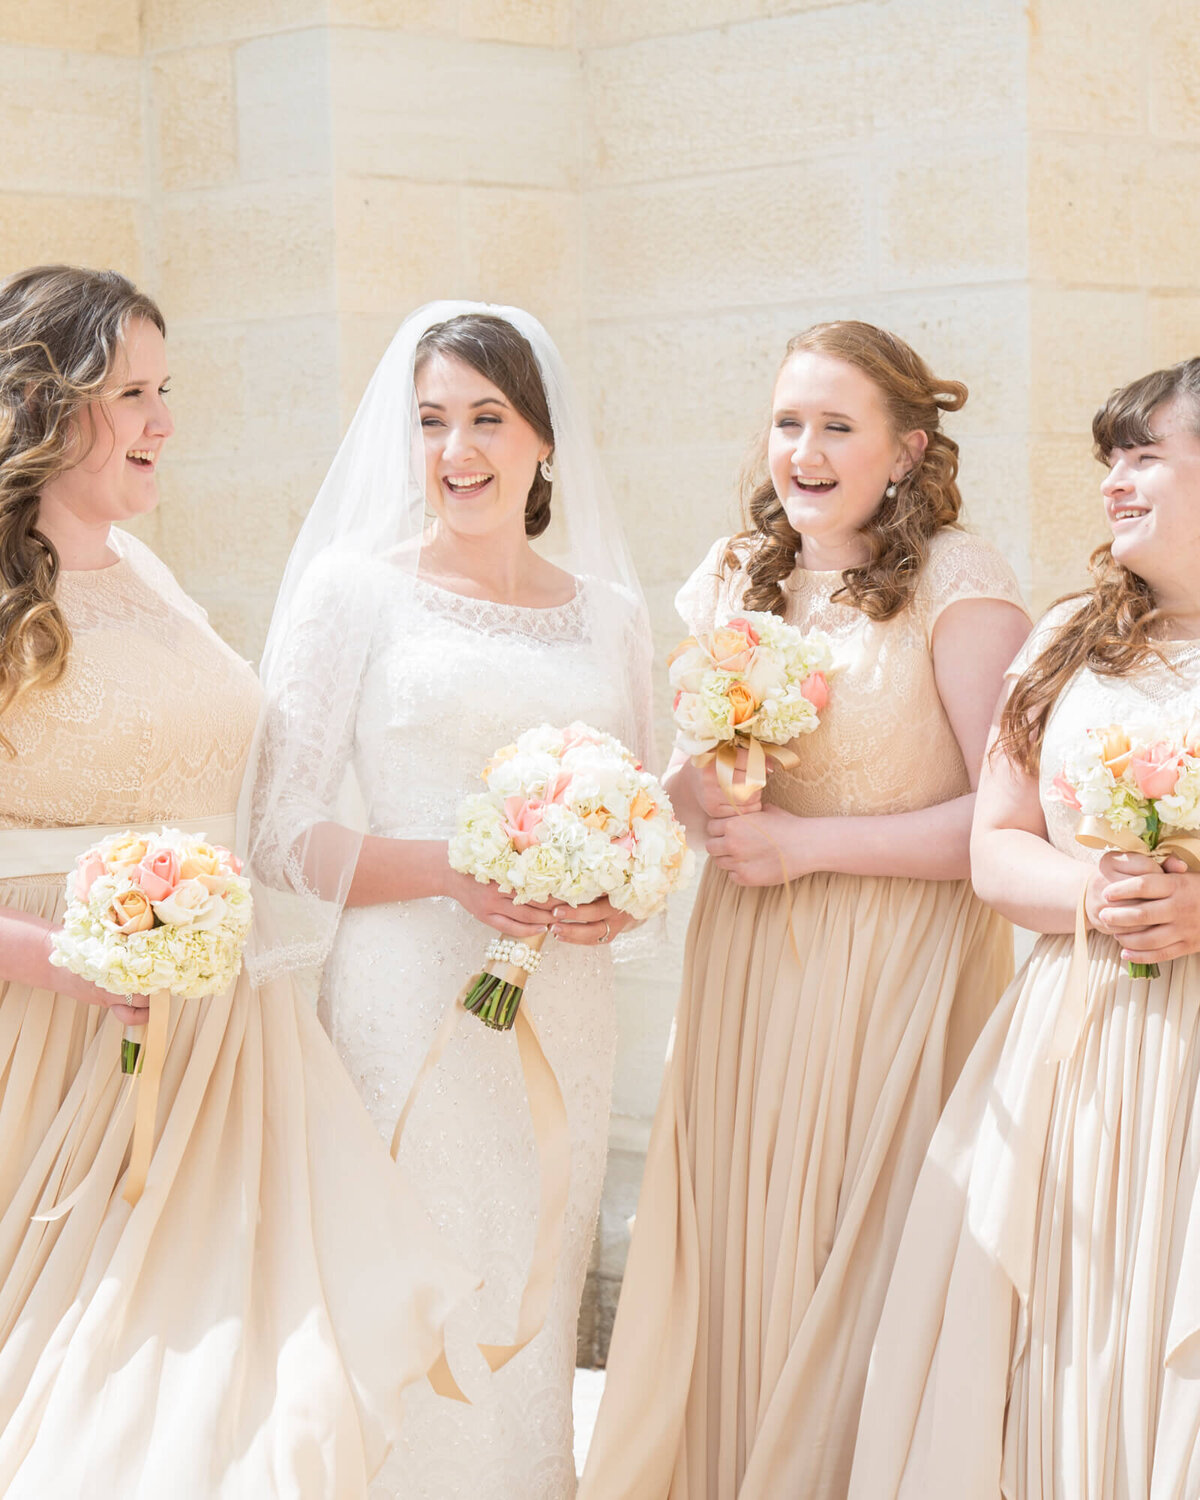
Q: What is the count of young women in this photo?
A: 4